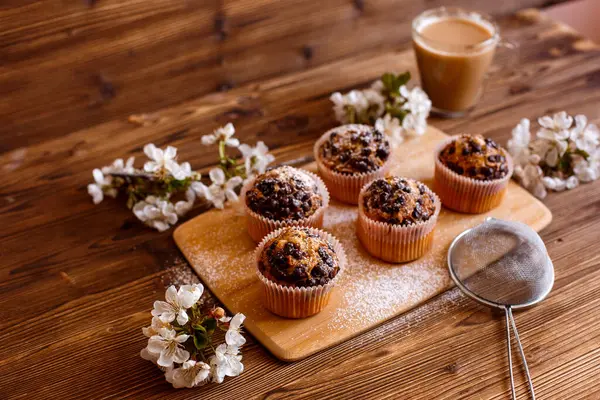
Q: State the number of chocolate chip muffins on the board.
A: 5